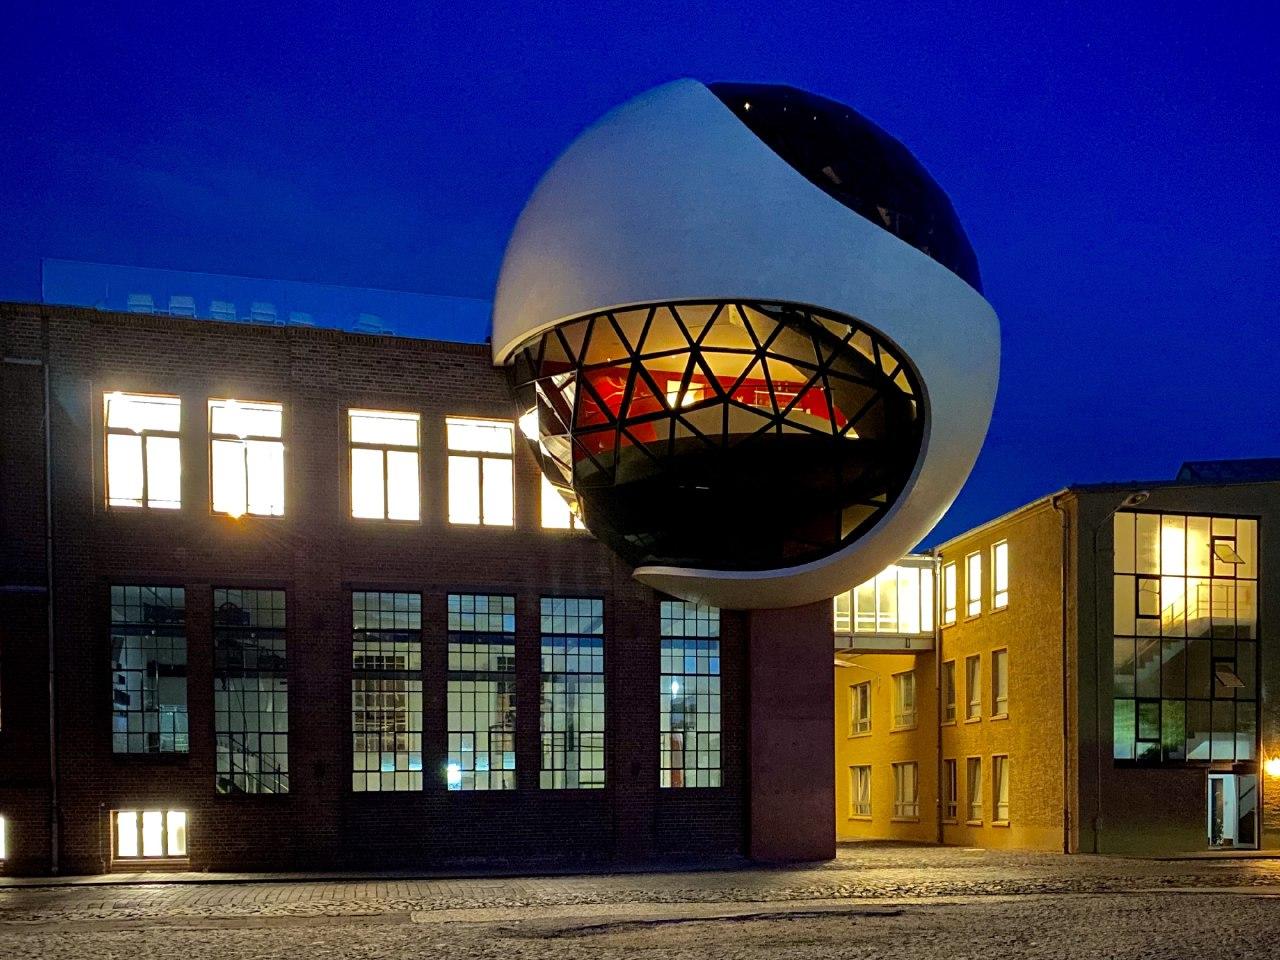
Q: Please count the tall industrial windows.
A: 6